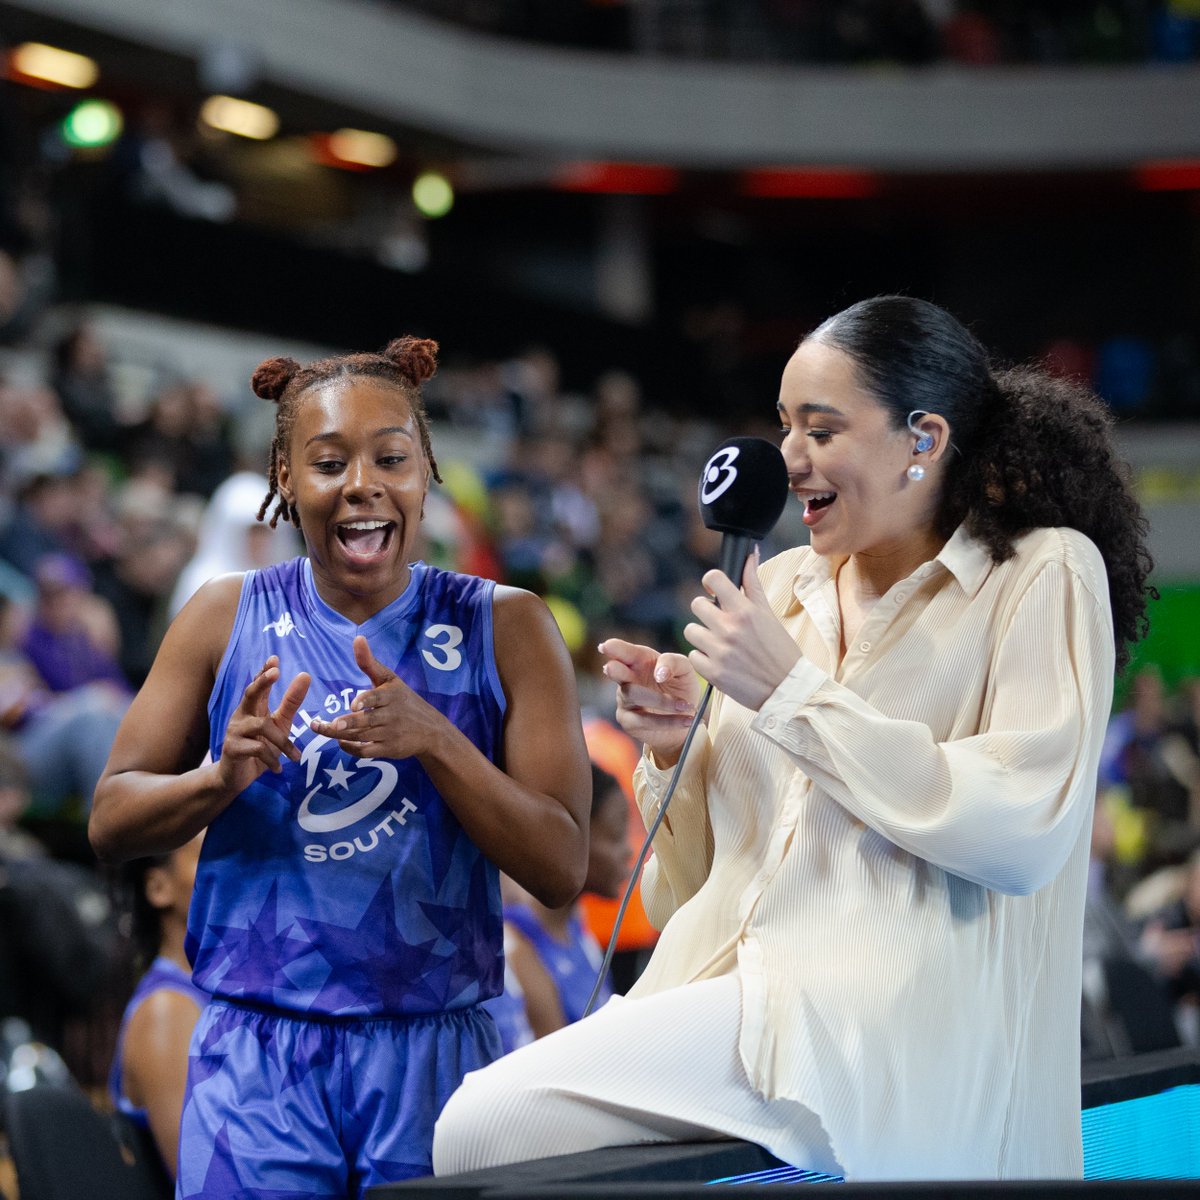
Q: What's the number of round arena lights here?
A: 2